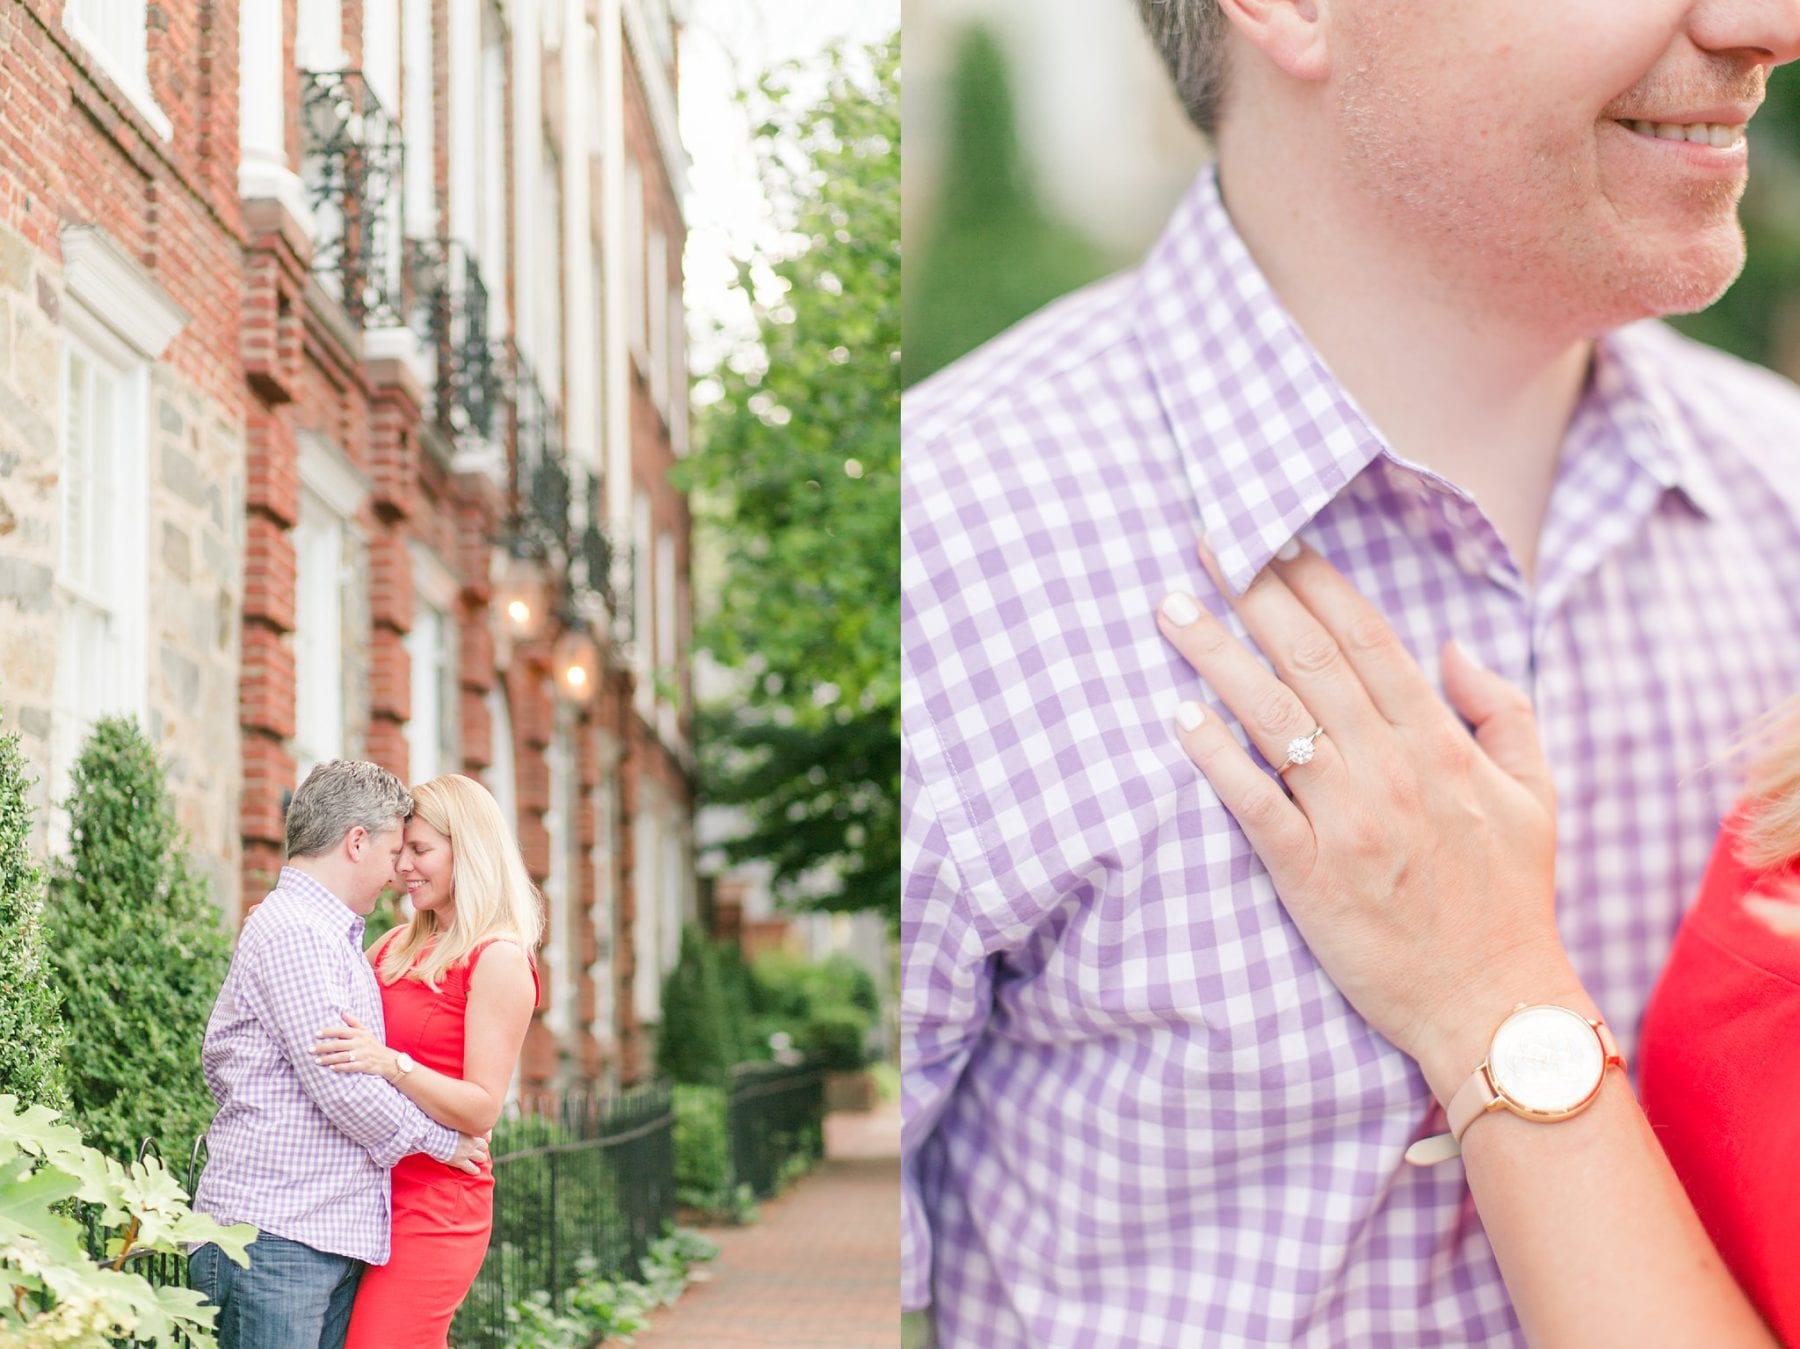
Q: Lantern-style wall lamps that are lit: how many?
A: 2